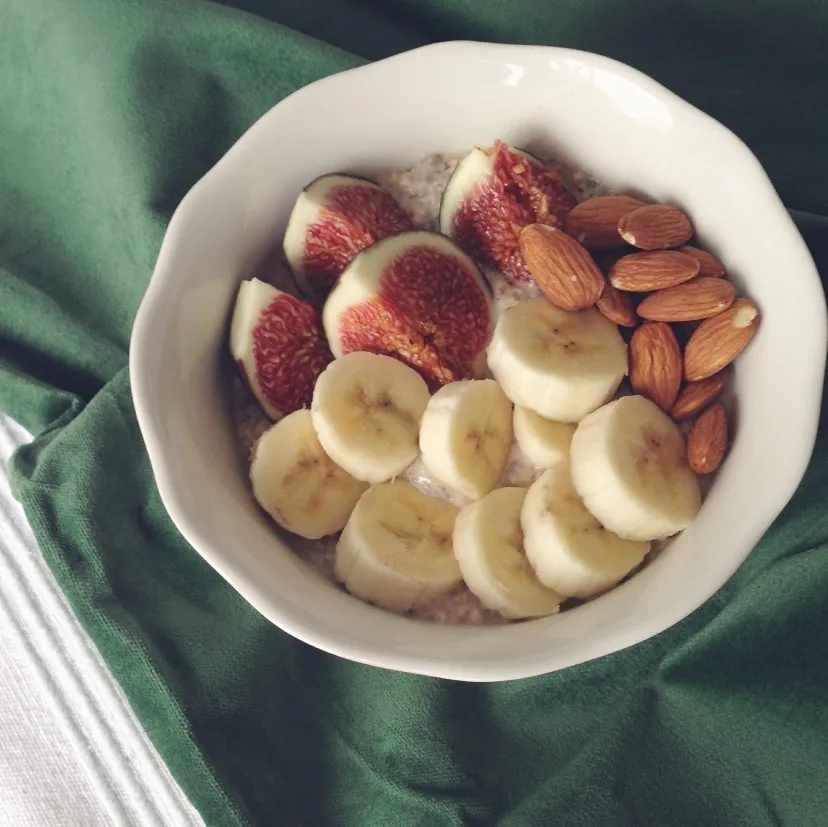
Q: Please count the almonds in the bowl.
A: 11